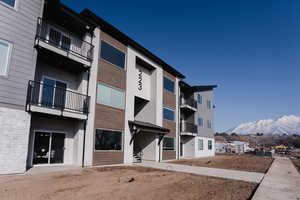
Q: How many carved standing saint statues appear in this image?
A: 0